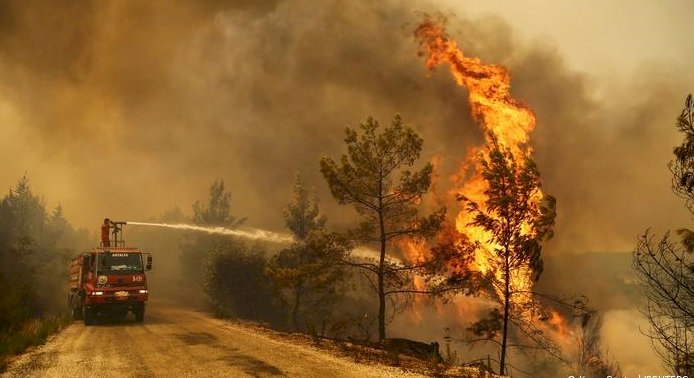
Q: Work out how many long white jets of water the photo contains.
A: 1